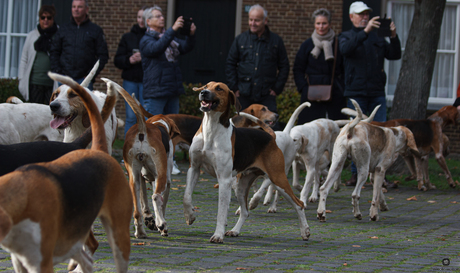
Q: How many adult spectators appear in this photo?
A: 7